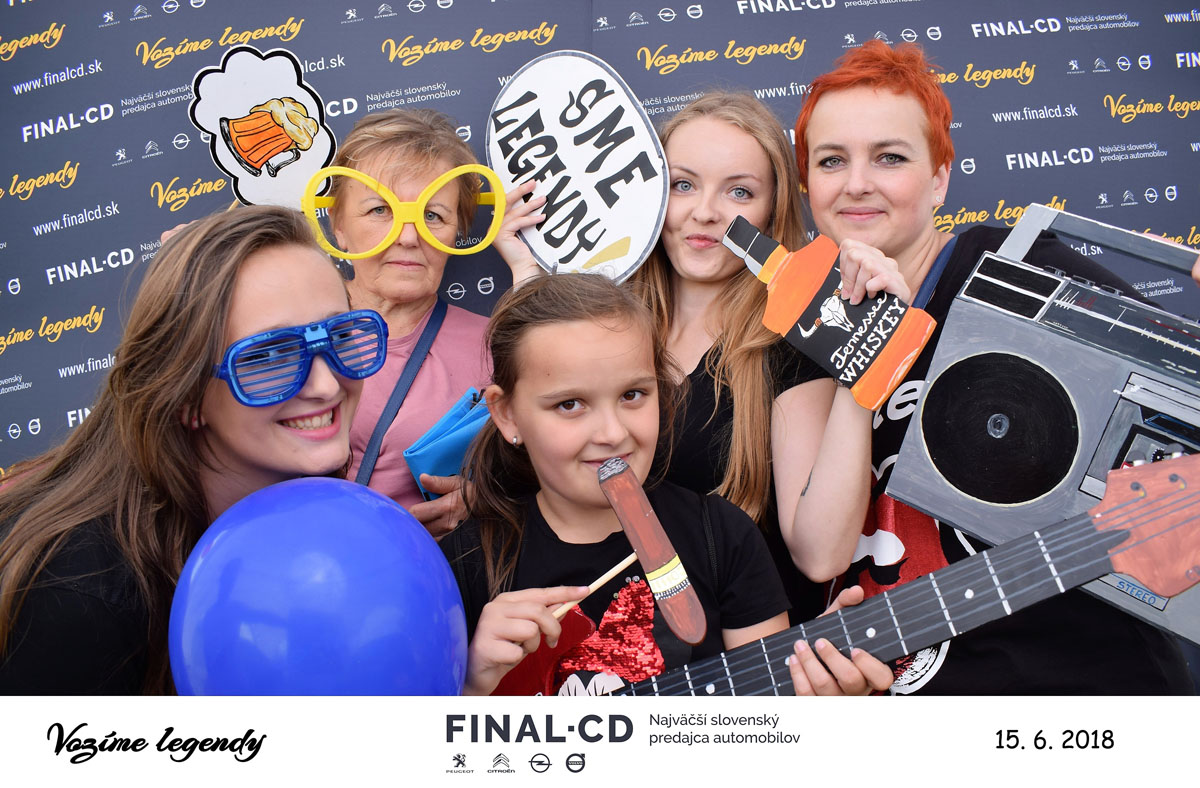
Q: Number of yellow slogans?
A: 11